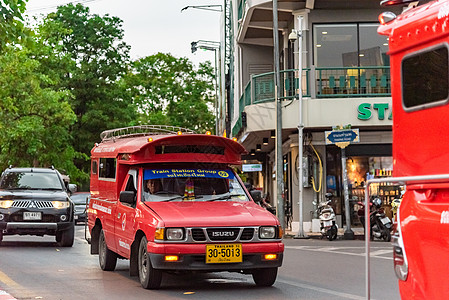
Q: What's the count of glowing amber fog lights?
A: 2